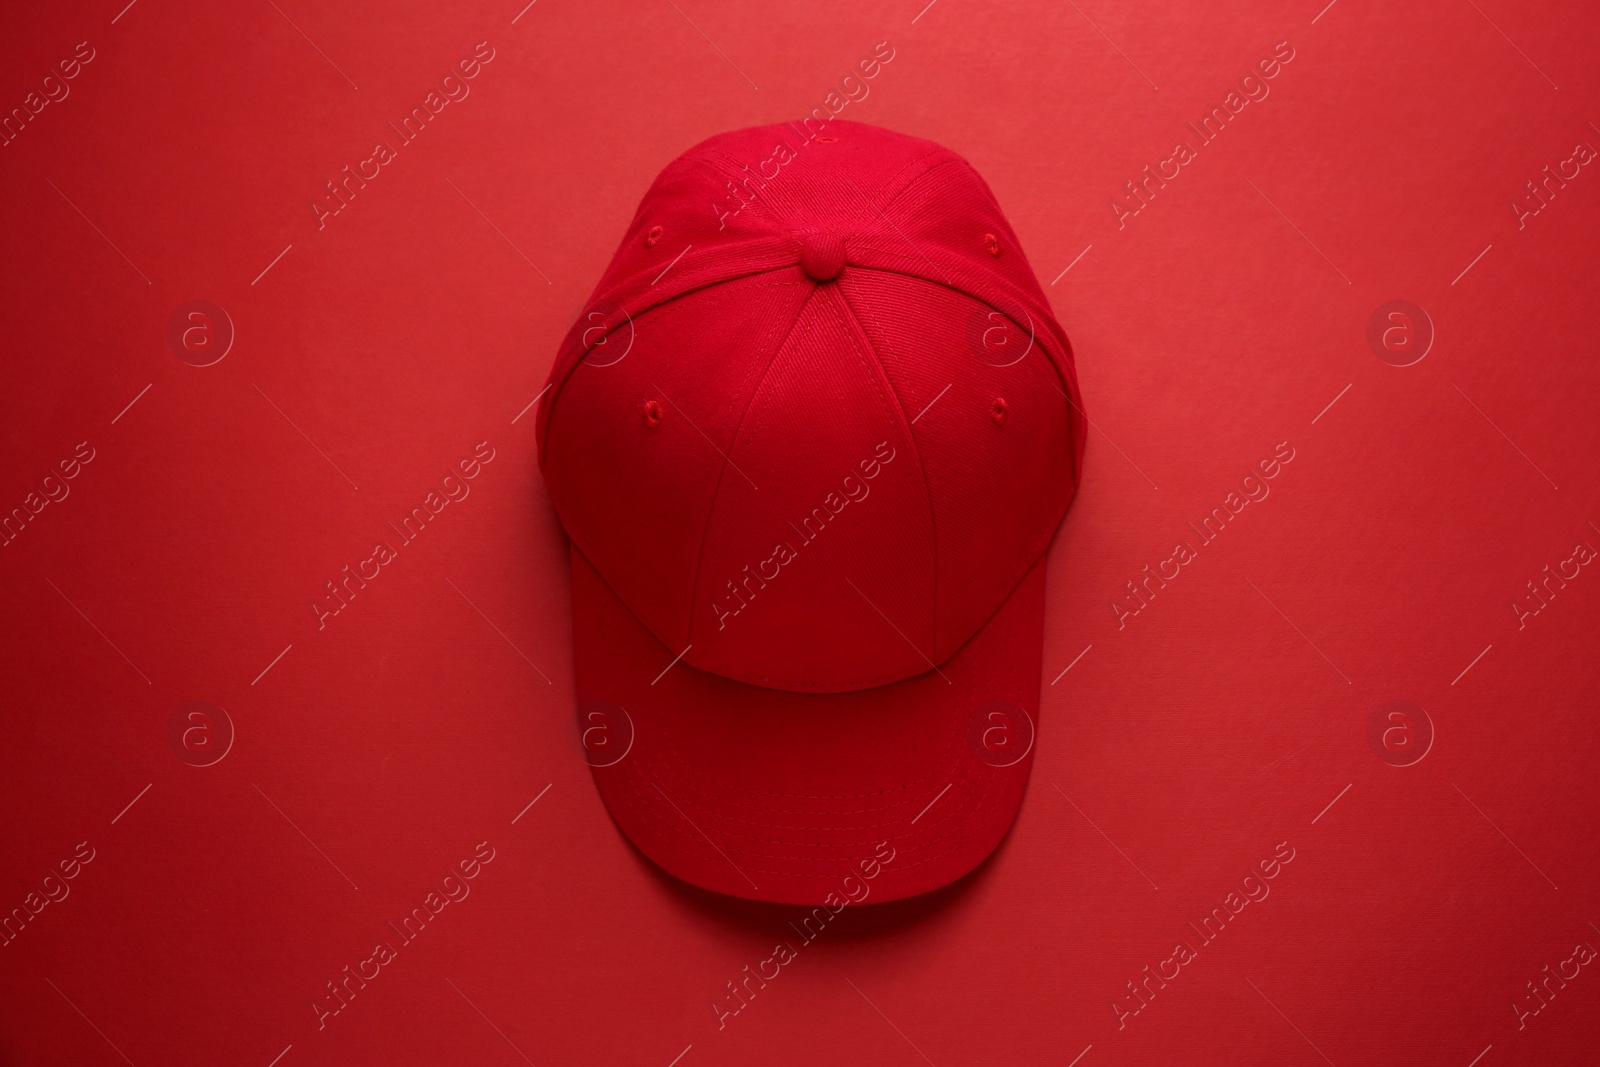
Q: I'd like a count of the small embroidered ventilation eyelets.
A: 5